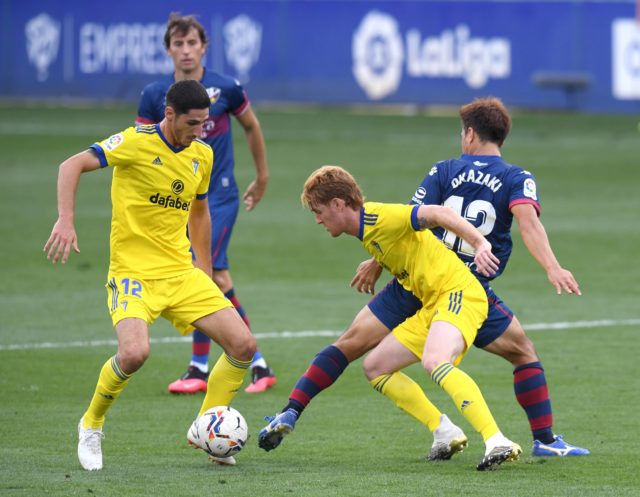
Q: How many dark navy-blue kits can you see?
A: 2